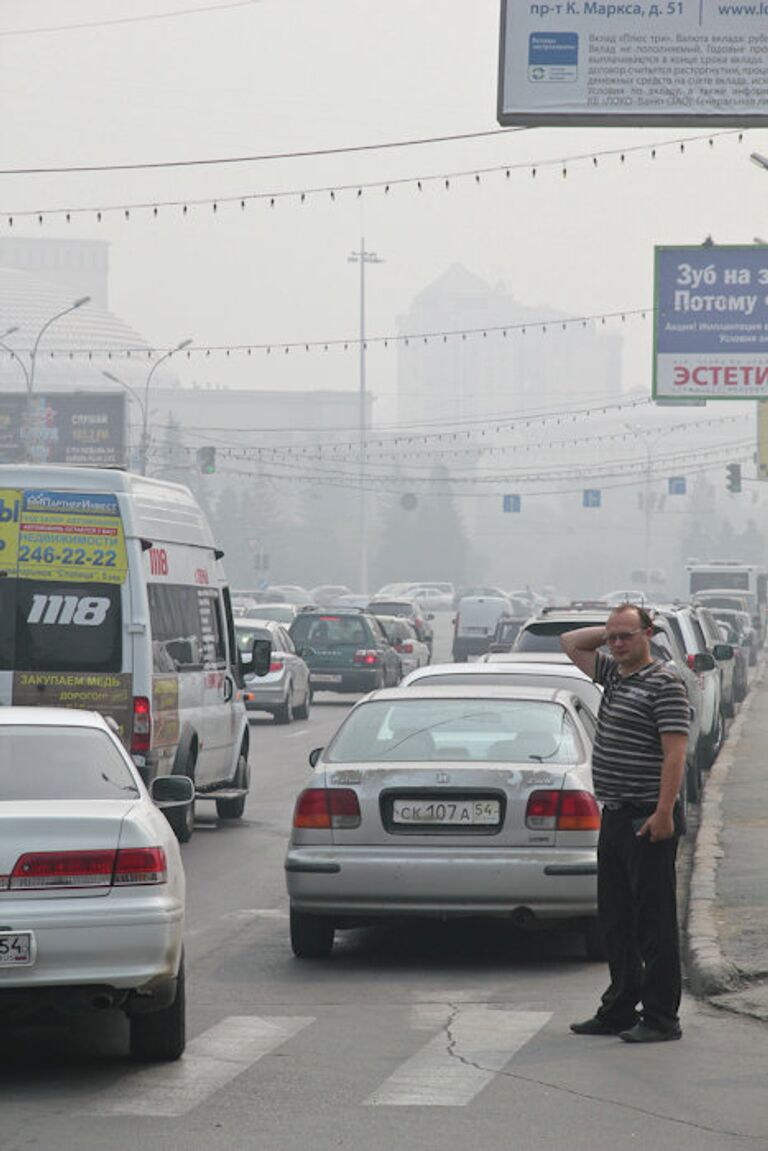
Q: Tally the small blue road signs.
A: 3